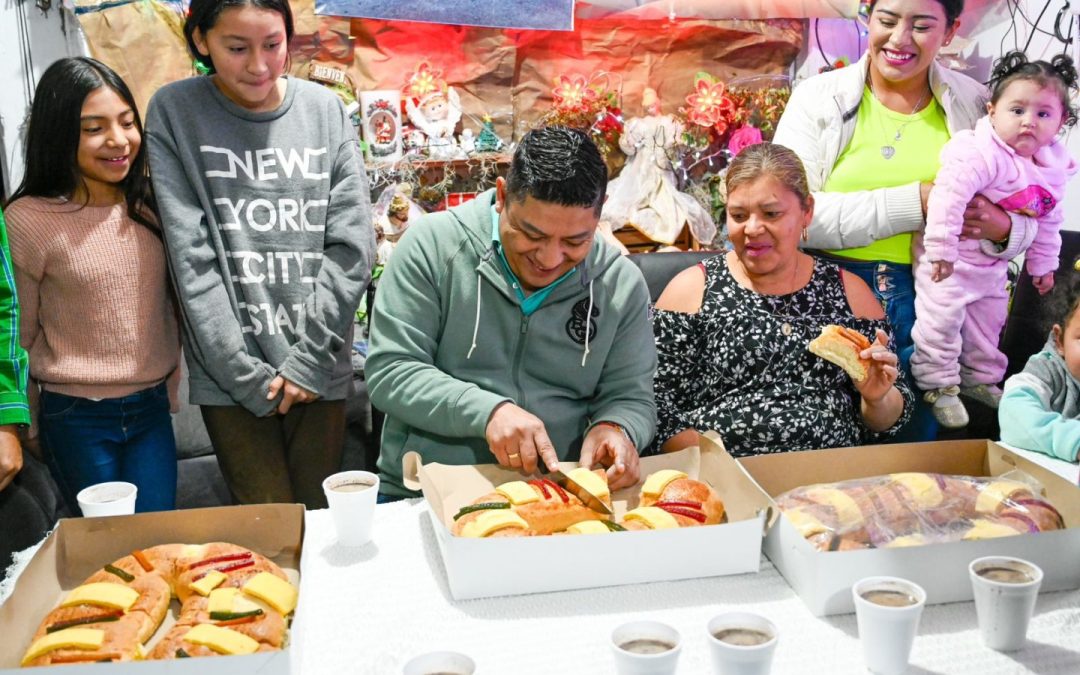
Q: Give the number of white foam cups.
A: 7